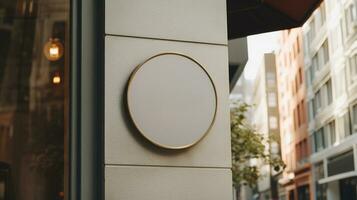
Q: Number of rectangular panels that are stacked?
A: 3